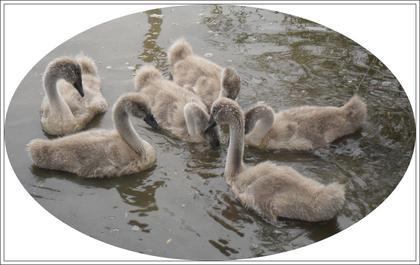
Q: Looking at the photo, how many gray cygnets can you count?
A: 6